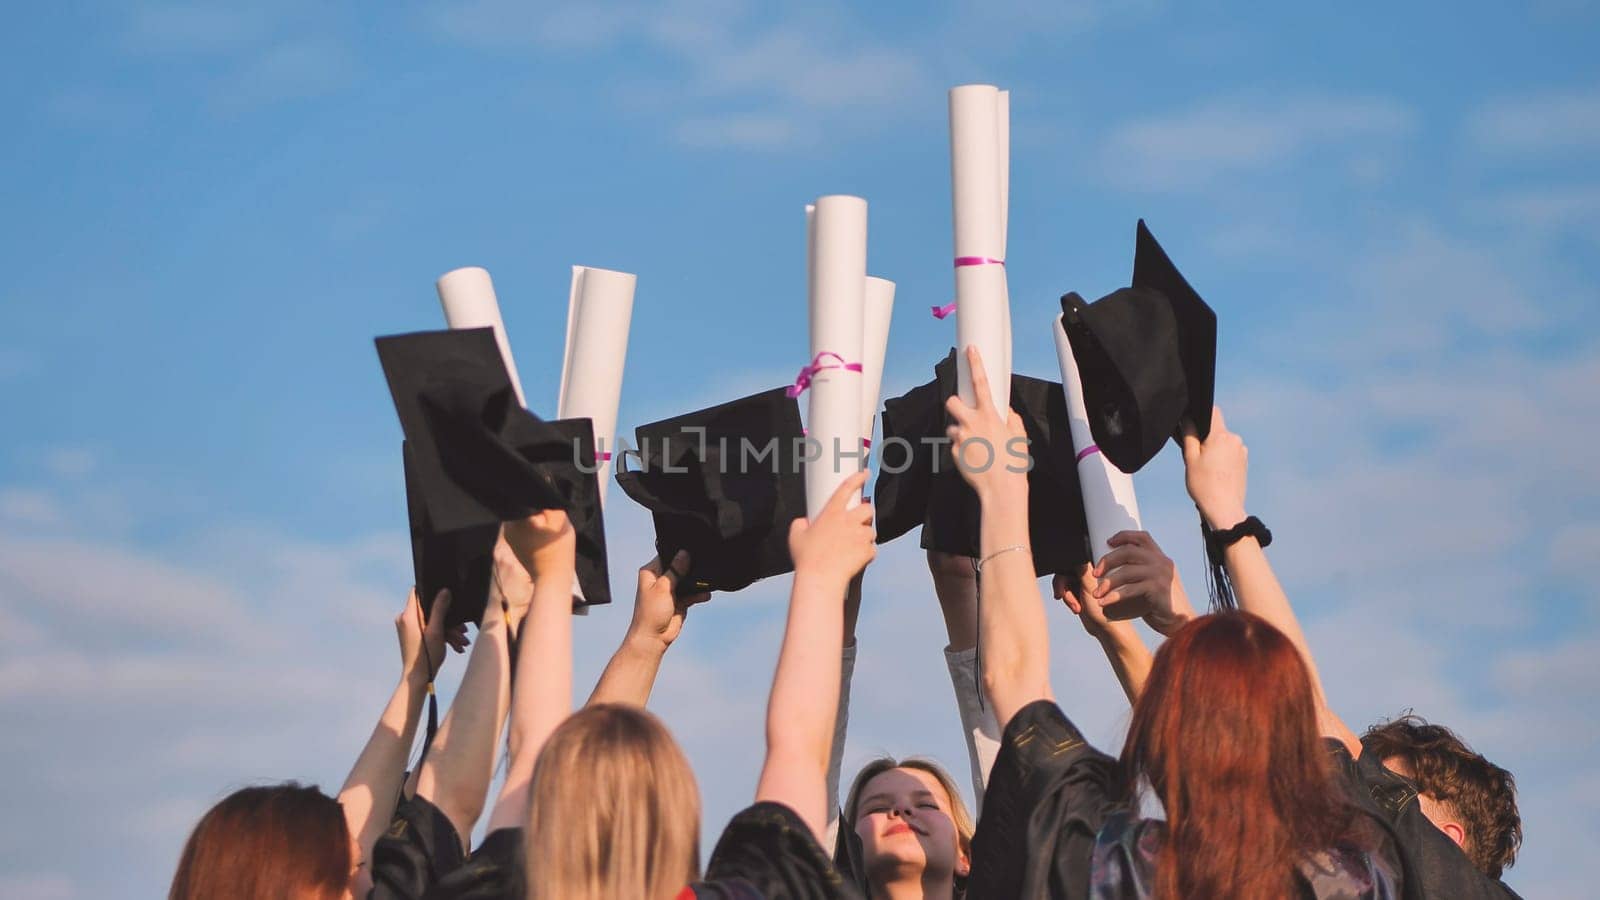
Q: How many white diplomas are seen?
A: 6